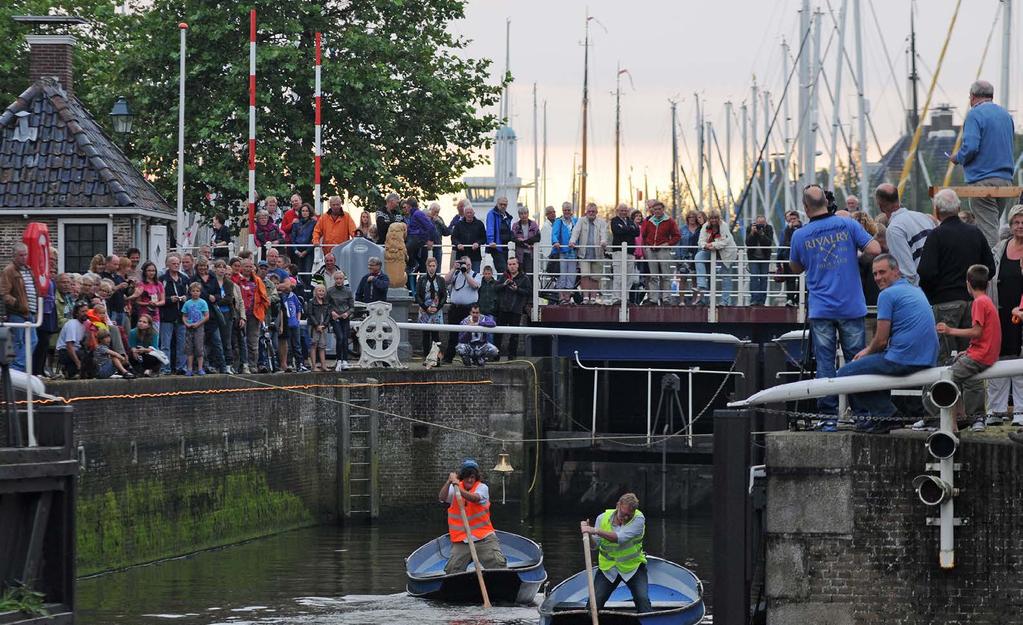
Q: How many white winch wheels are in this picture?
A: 1